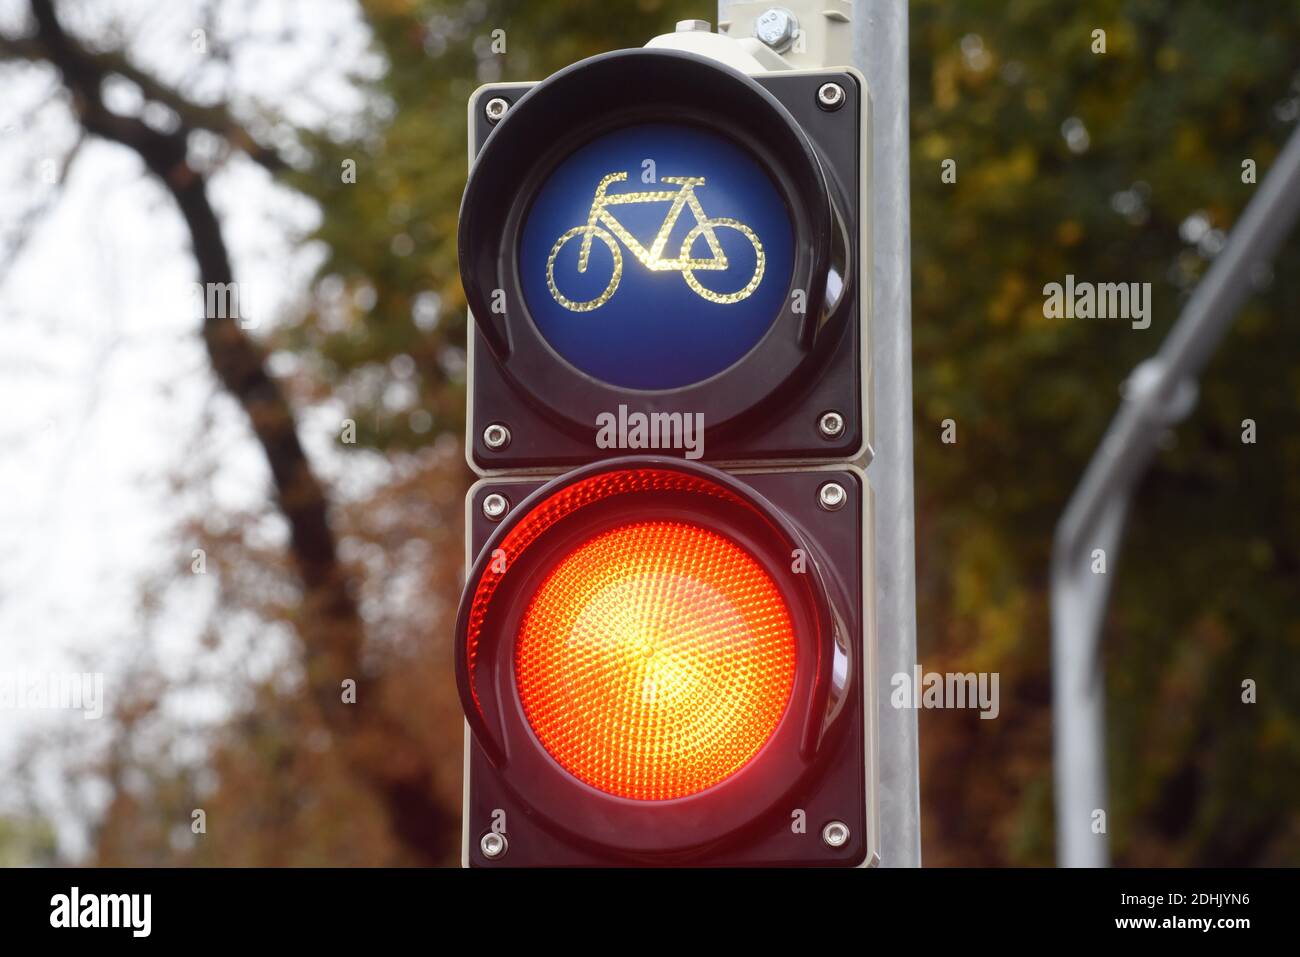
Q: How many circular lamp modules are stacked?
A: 2